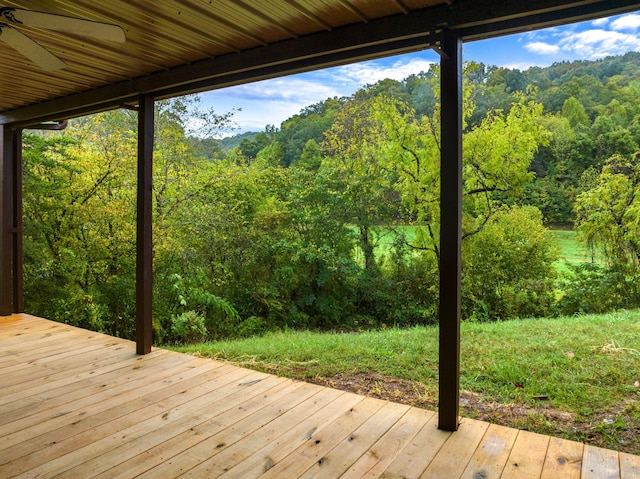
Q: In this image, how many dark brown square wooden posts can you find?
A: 3